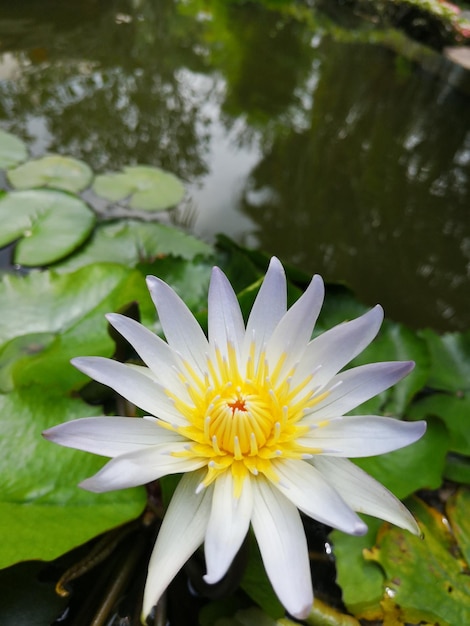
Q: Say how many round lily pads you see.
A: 4